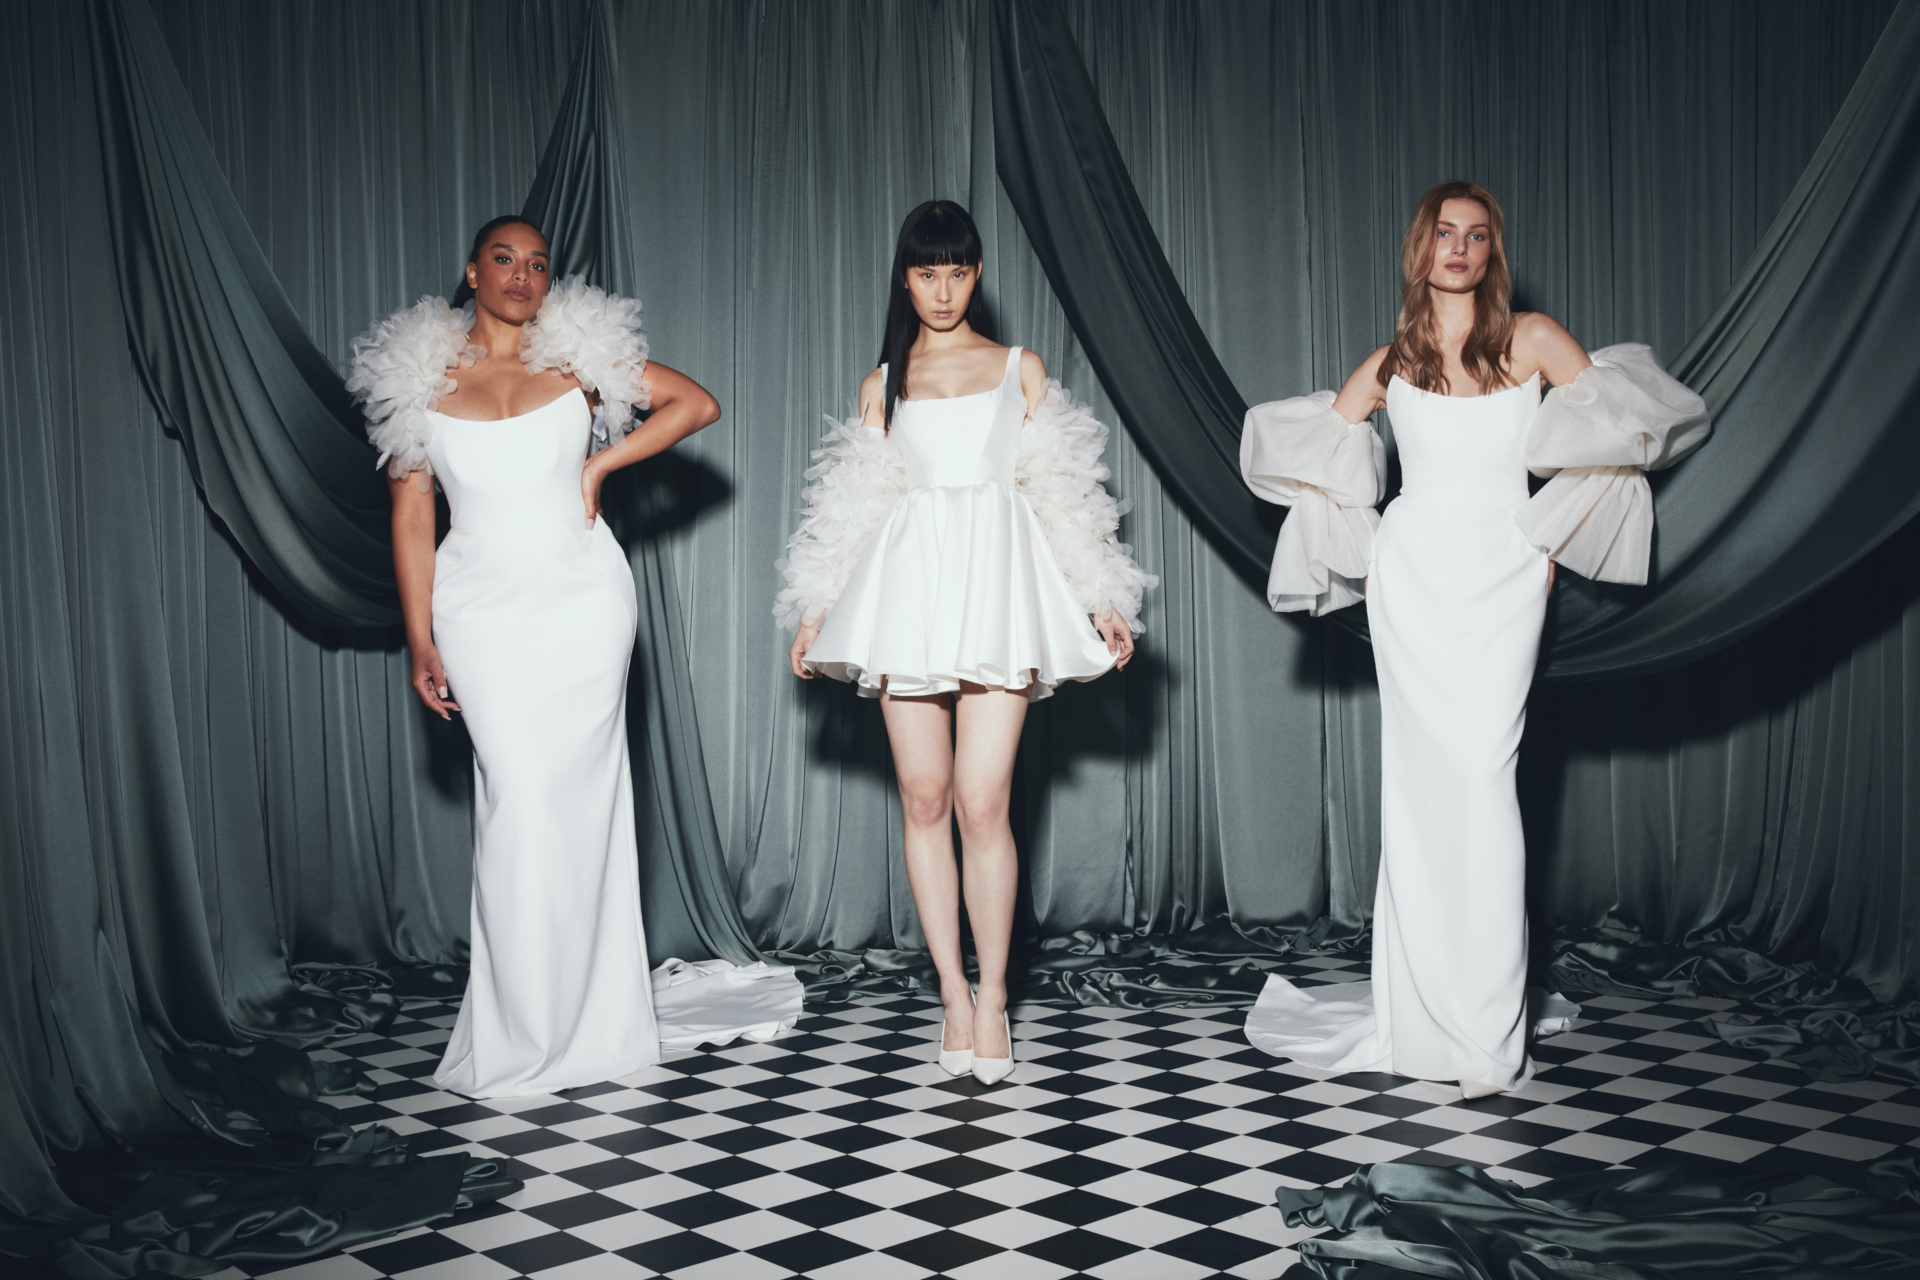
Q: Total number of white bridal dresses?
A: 3